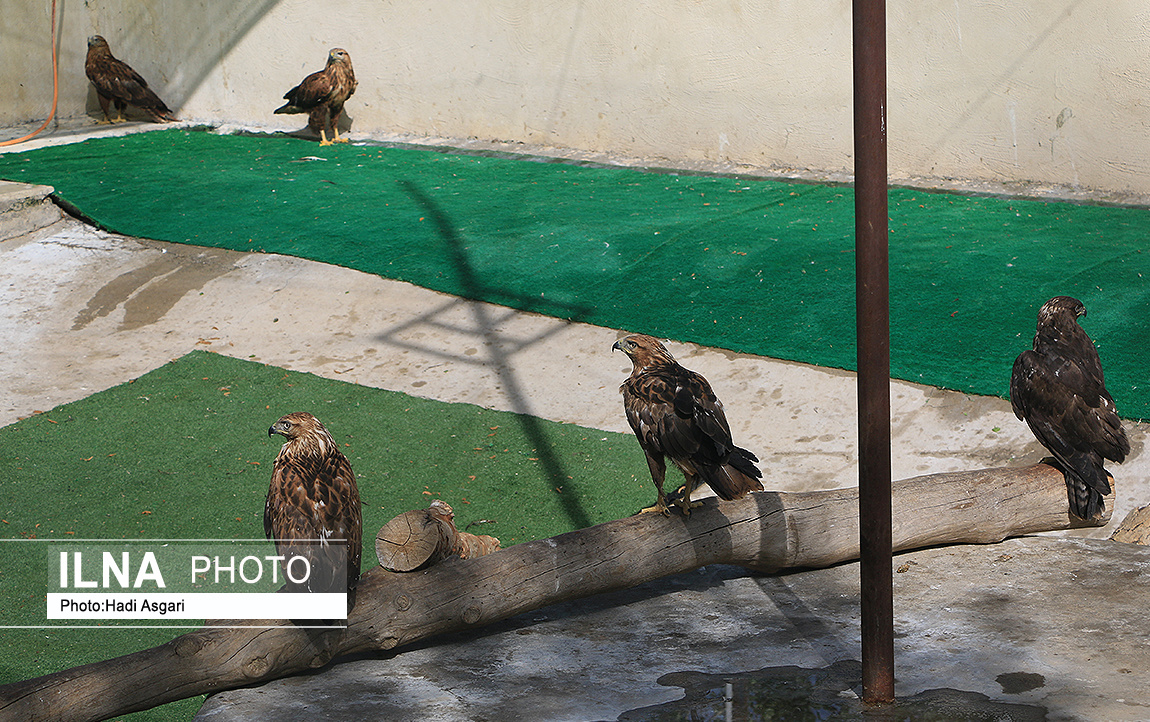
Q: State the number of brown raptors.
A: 5